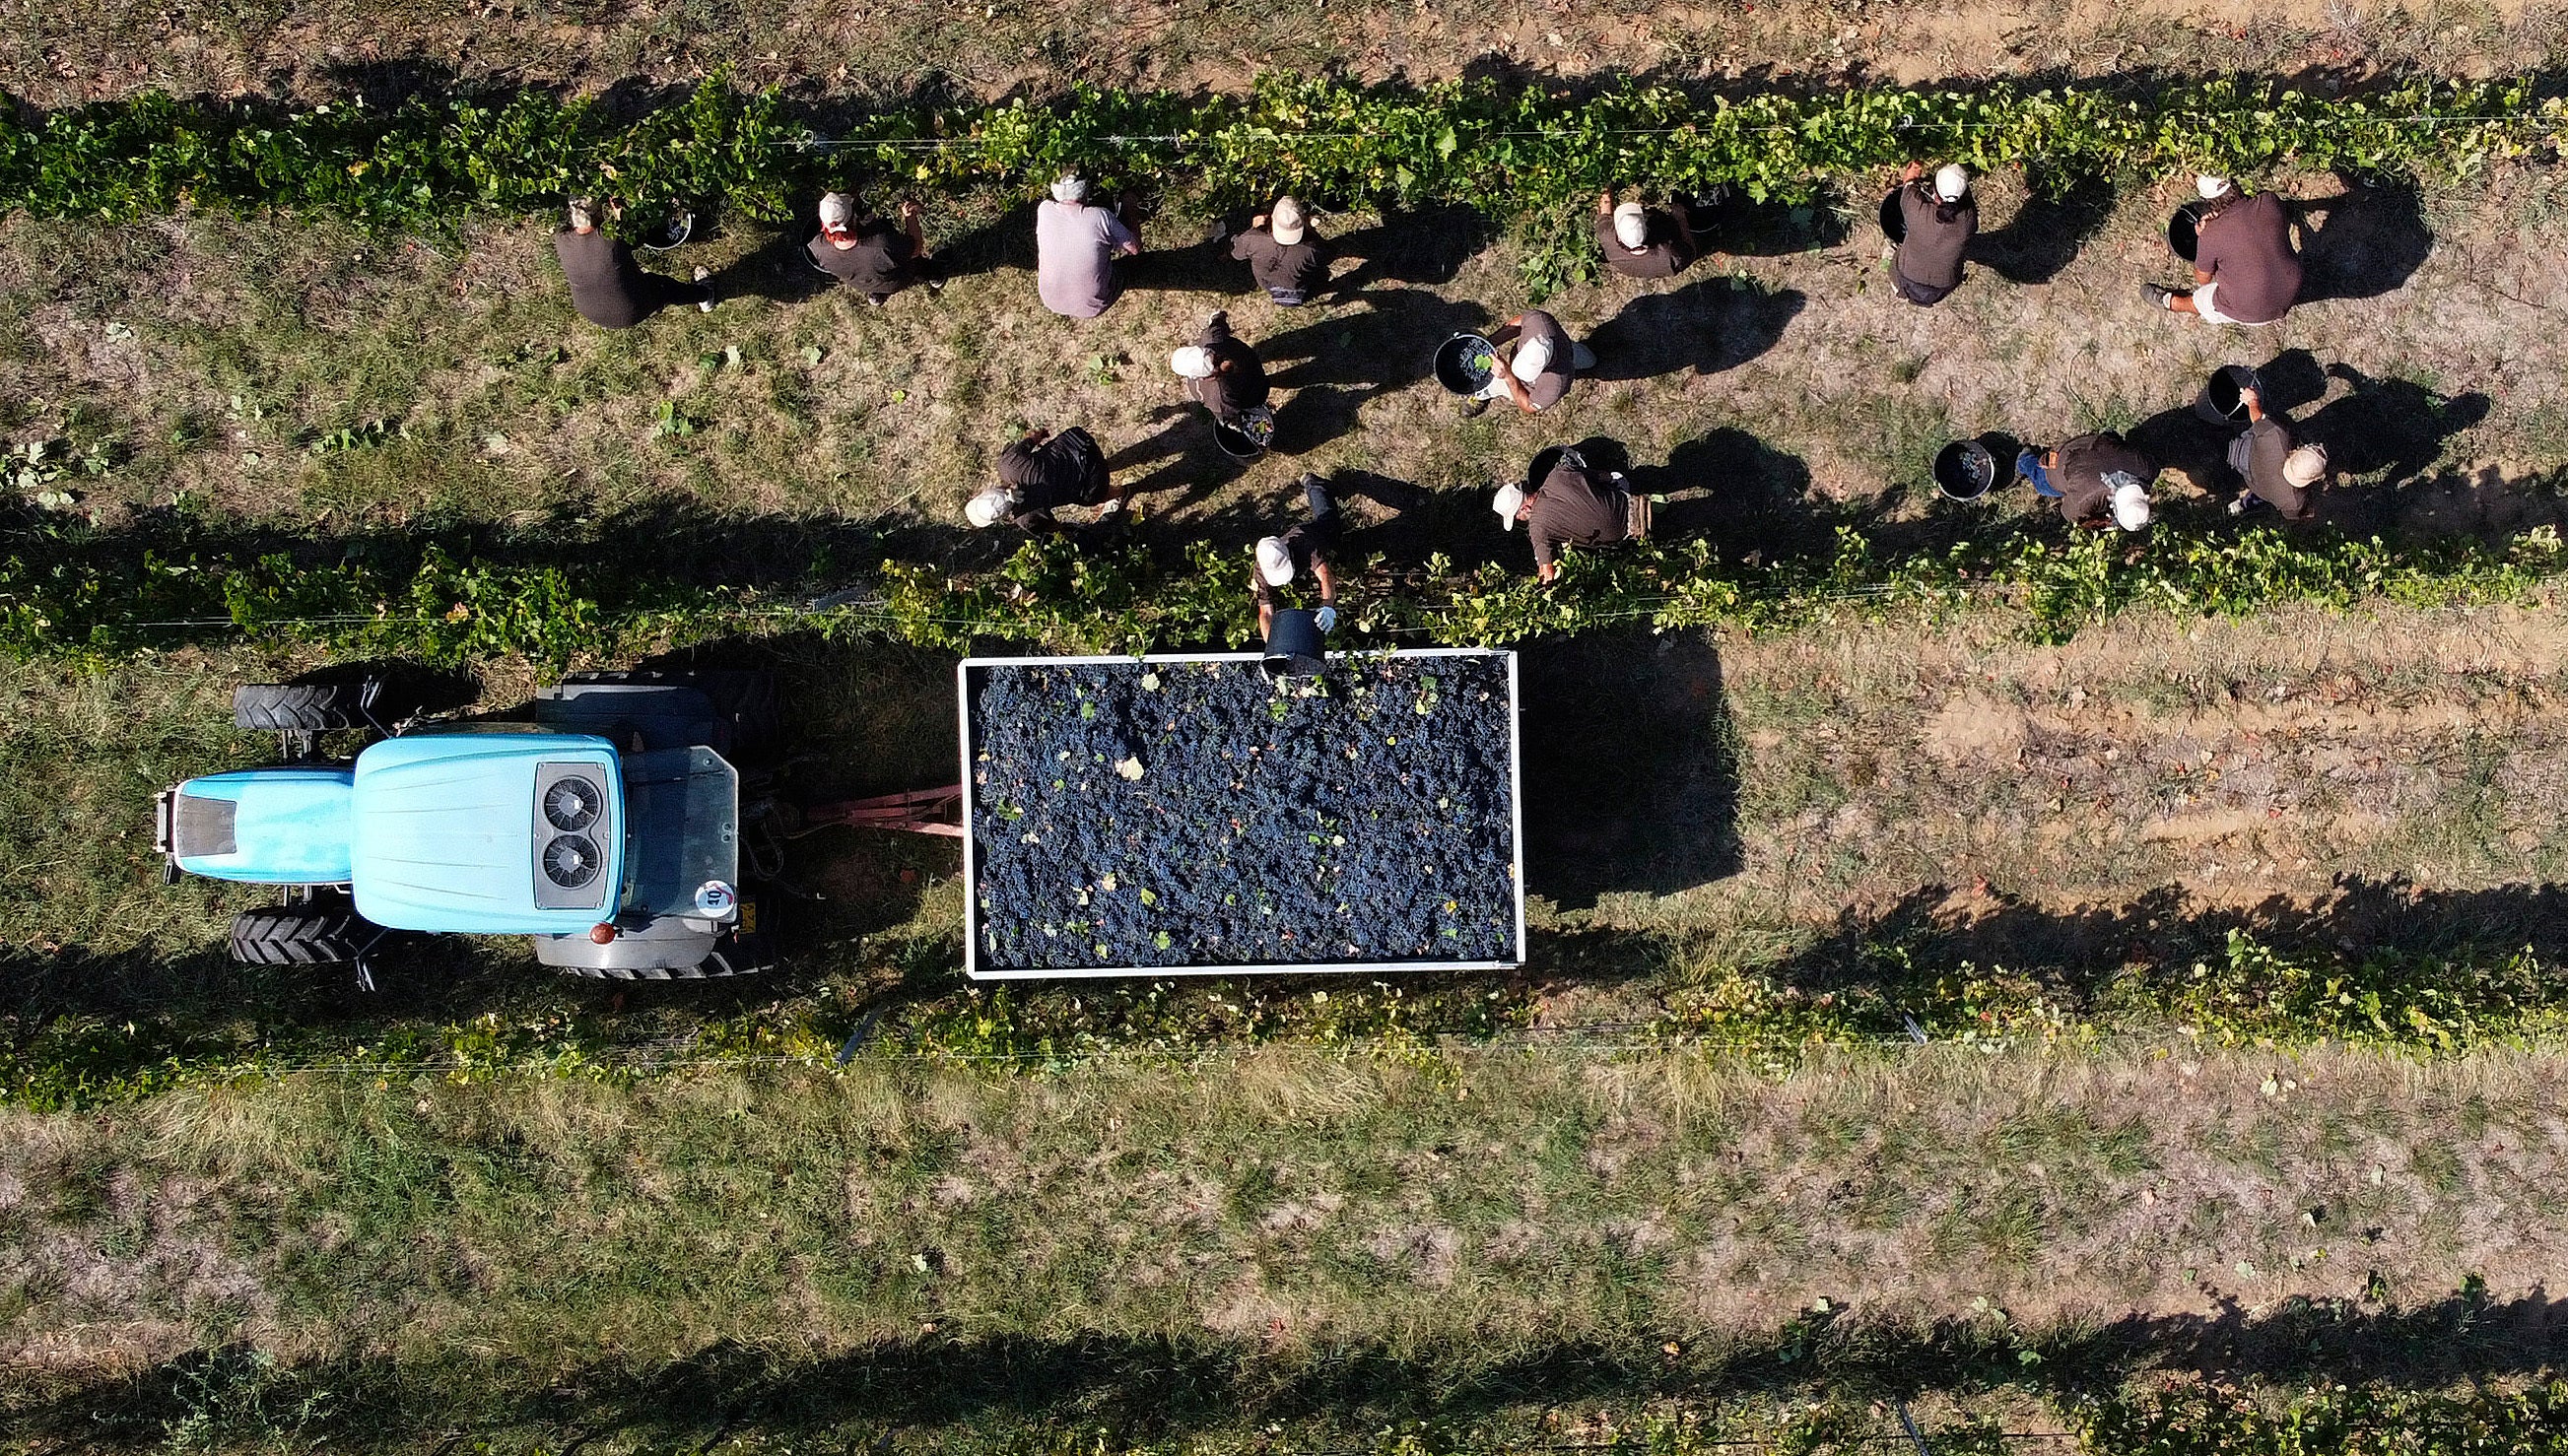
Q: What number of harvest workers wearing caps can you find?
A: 13